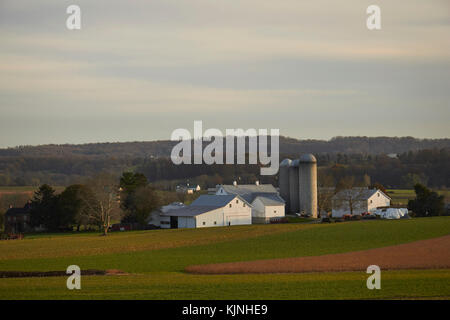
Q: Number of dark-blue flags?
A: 0